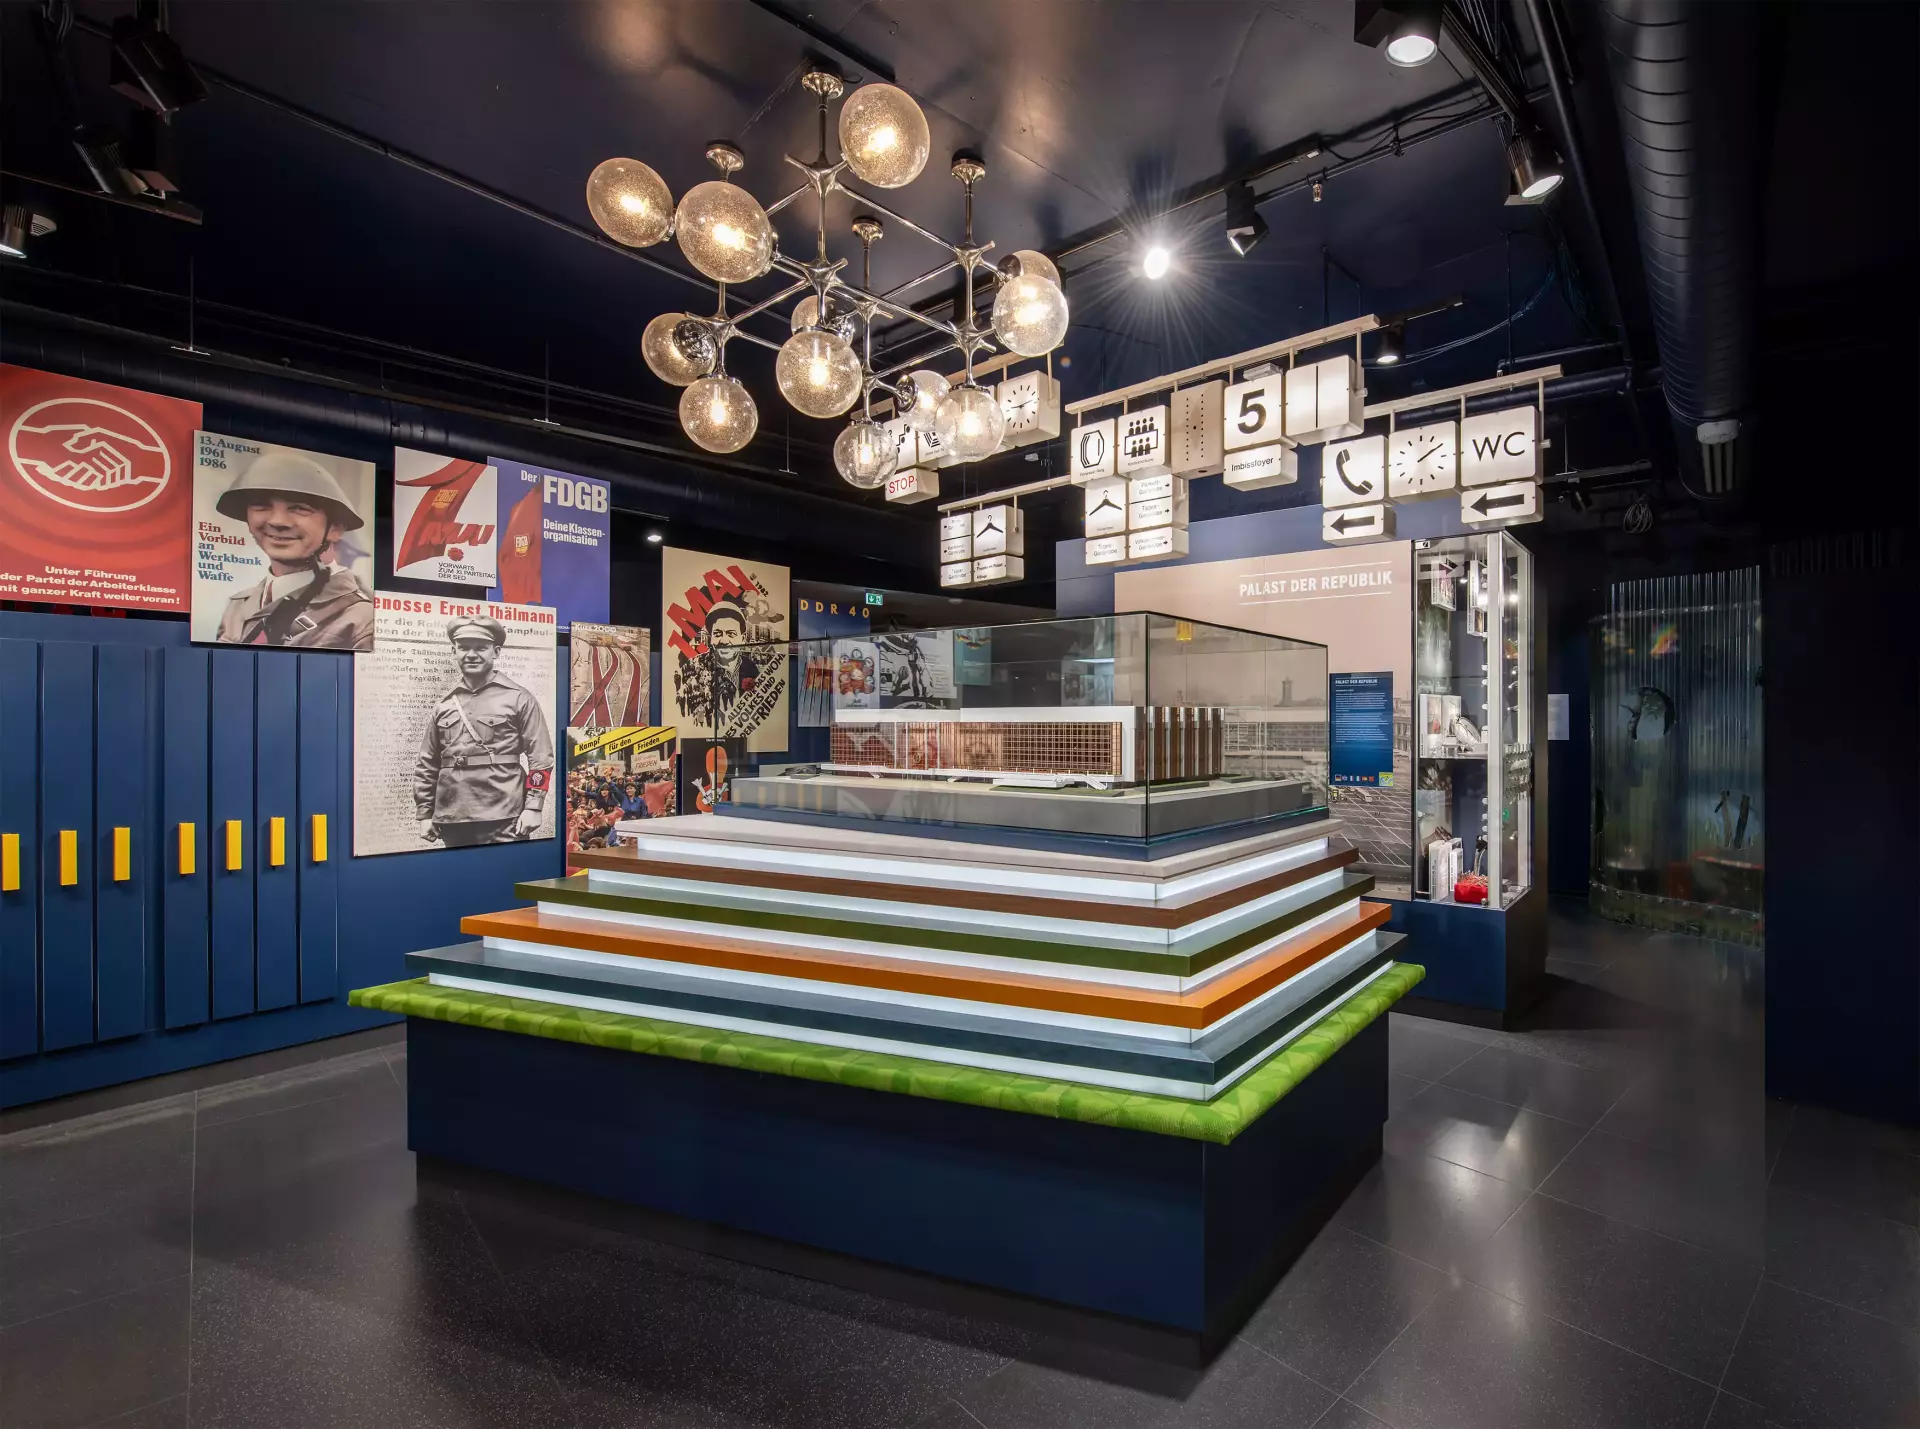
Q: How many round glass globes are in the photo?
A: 12